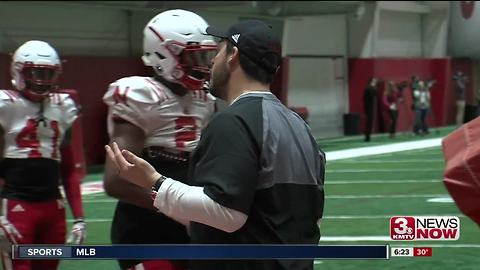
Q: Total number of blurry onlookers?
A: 5